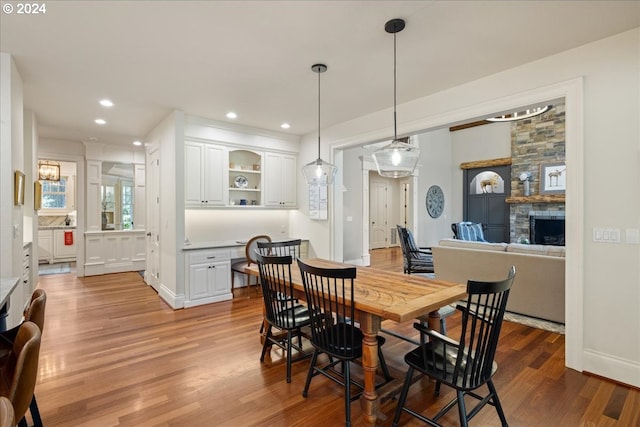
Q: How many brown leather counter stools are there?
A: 3